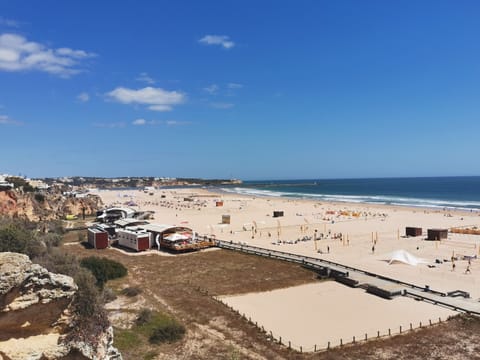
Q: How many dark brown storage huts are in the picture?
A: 3